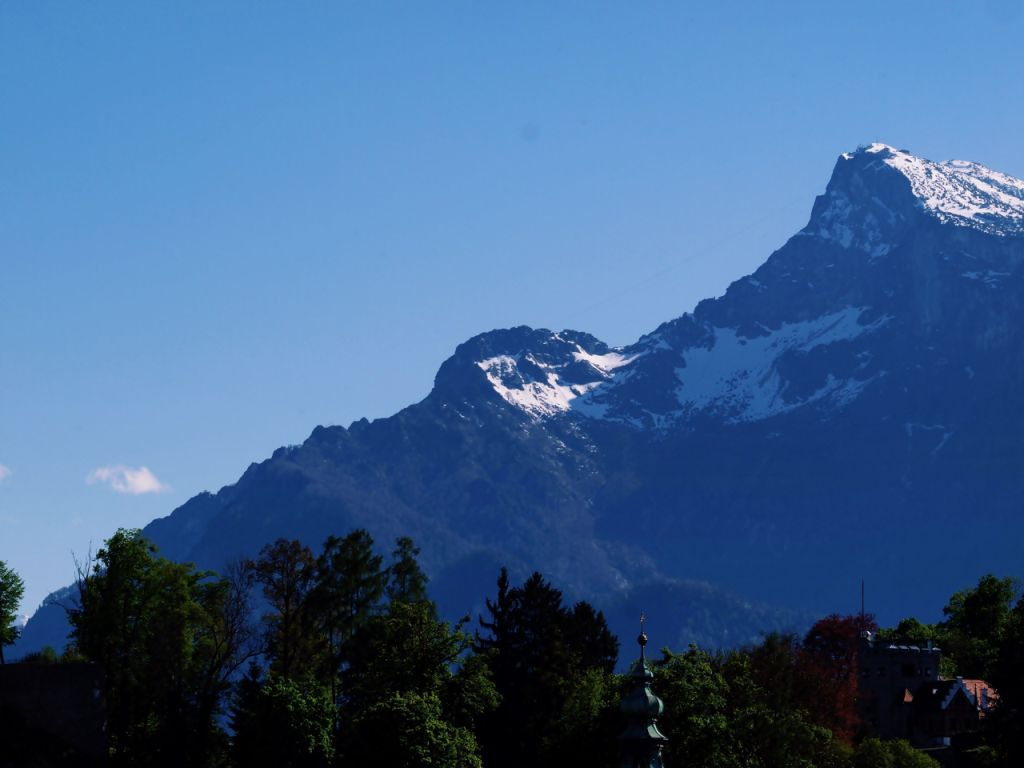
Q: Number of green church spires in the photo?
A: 1